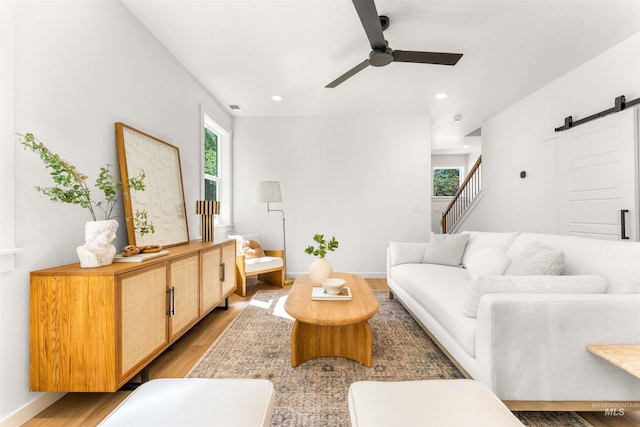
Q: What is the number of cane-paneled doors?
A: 4